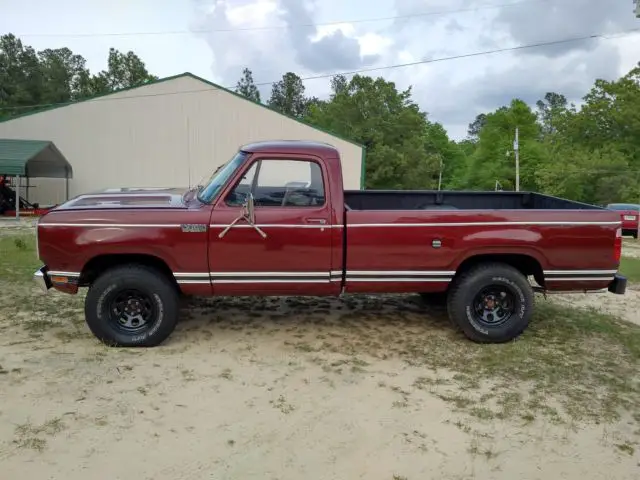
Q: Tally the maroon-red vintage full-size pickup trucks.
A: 1